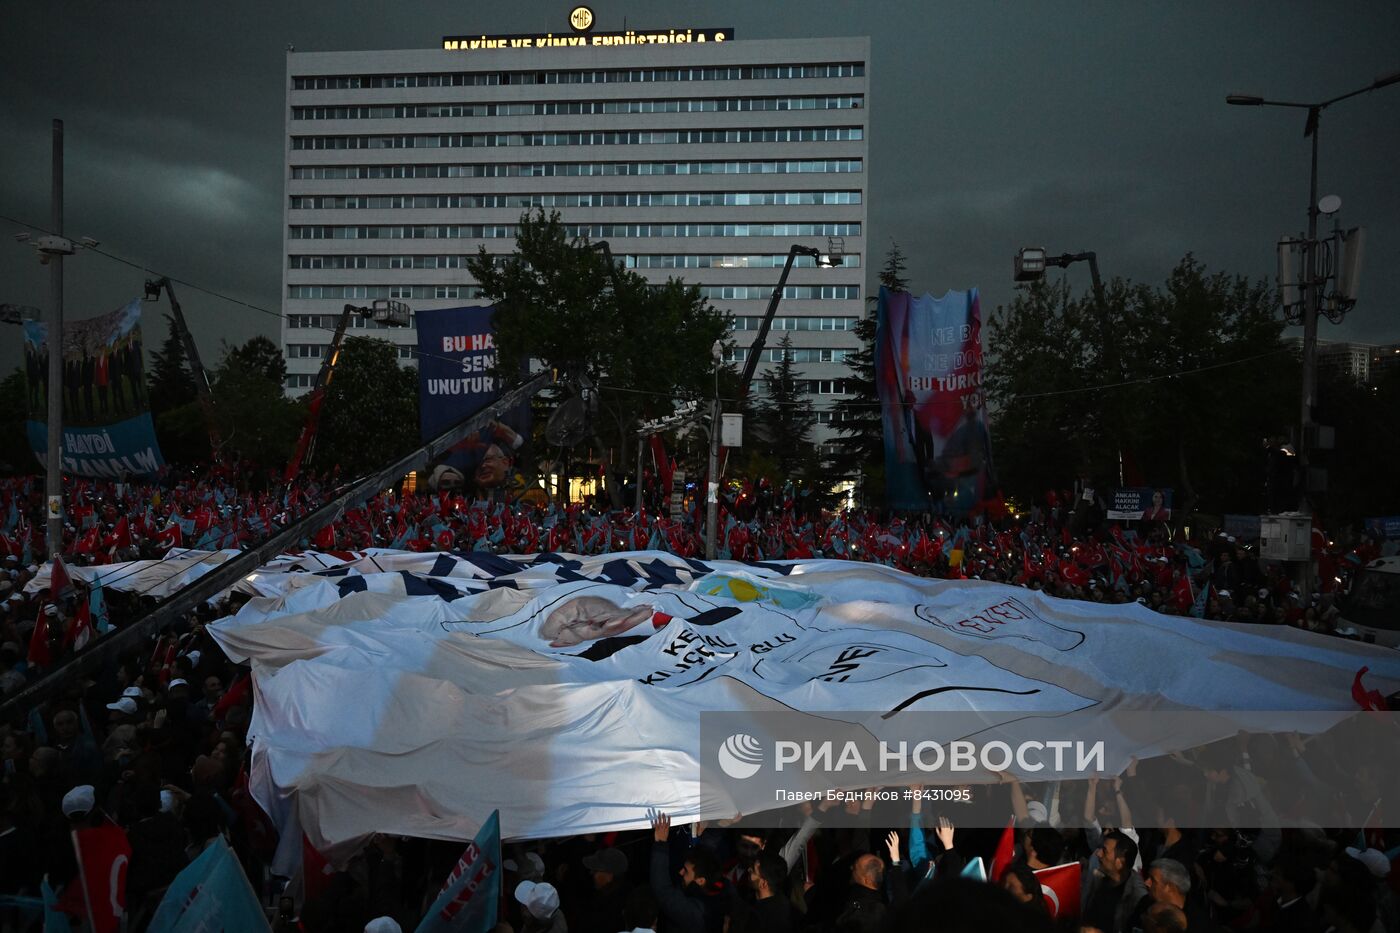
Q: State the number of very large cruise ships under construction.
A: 0